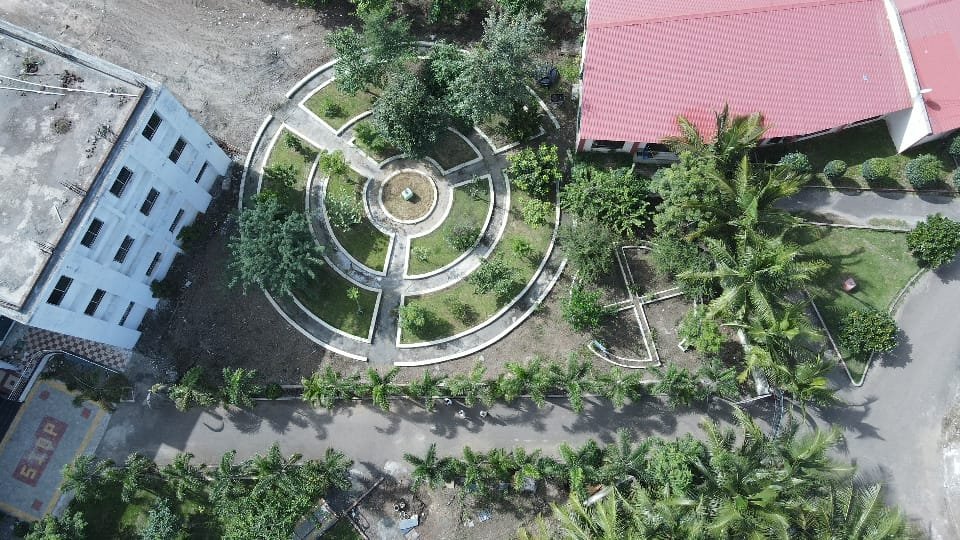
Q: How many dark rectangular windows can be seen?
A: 12